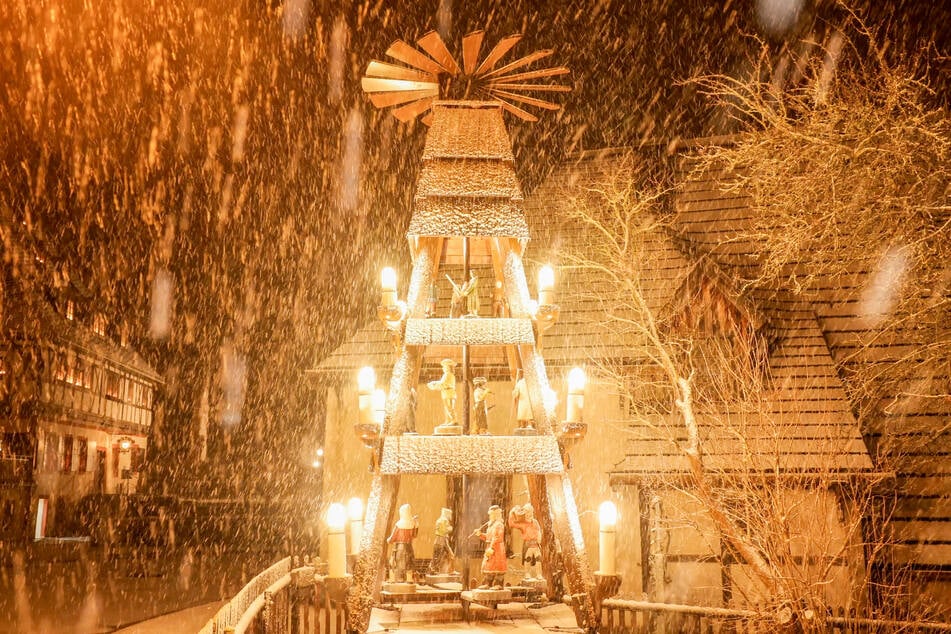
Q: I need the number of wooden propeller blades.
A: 14